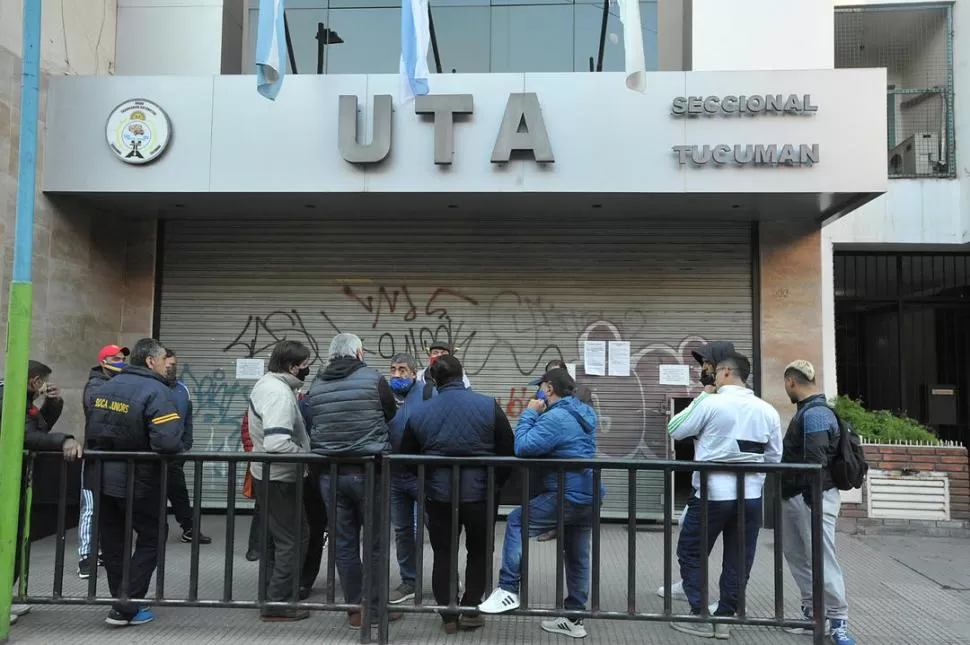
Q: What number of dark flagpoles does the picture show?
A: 3